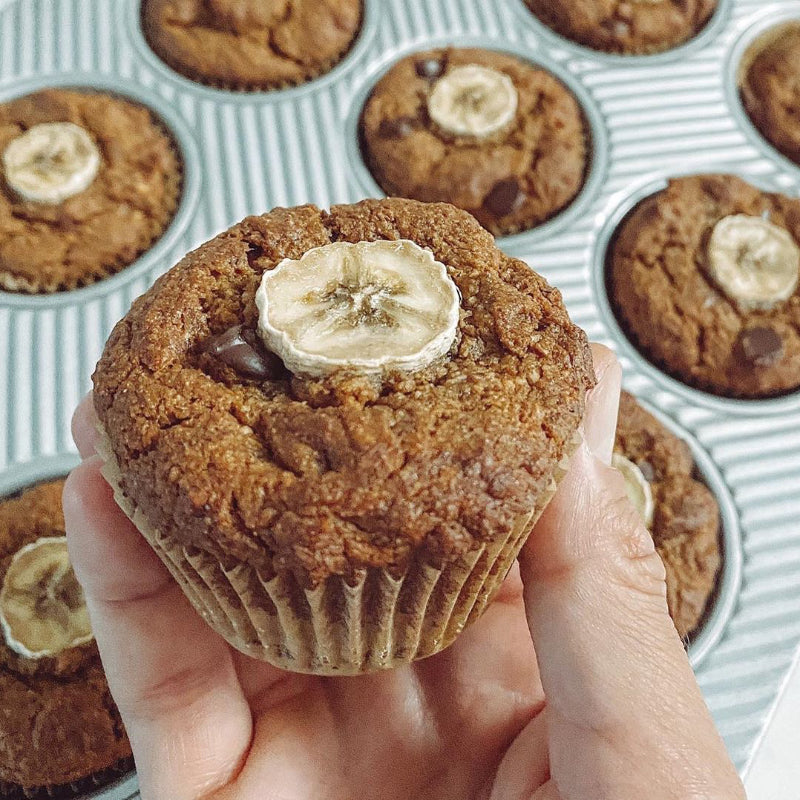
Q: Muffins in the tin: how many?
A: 8